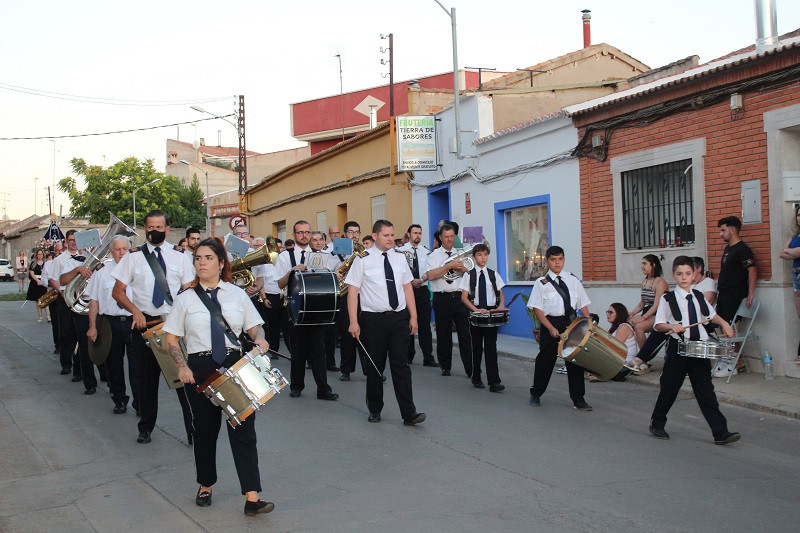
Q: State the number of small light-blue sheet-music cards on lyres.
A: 3